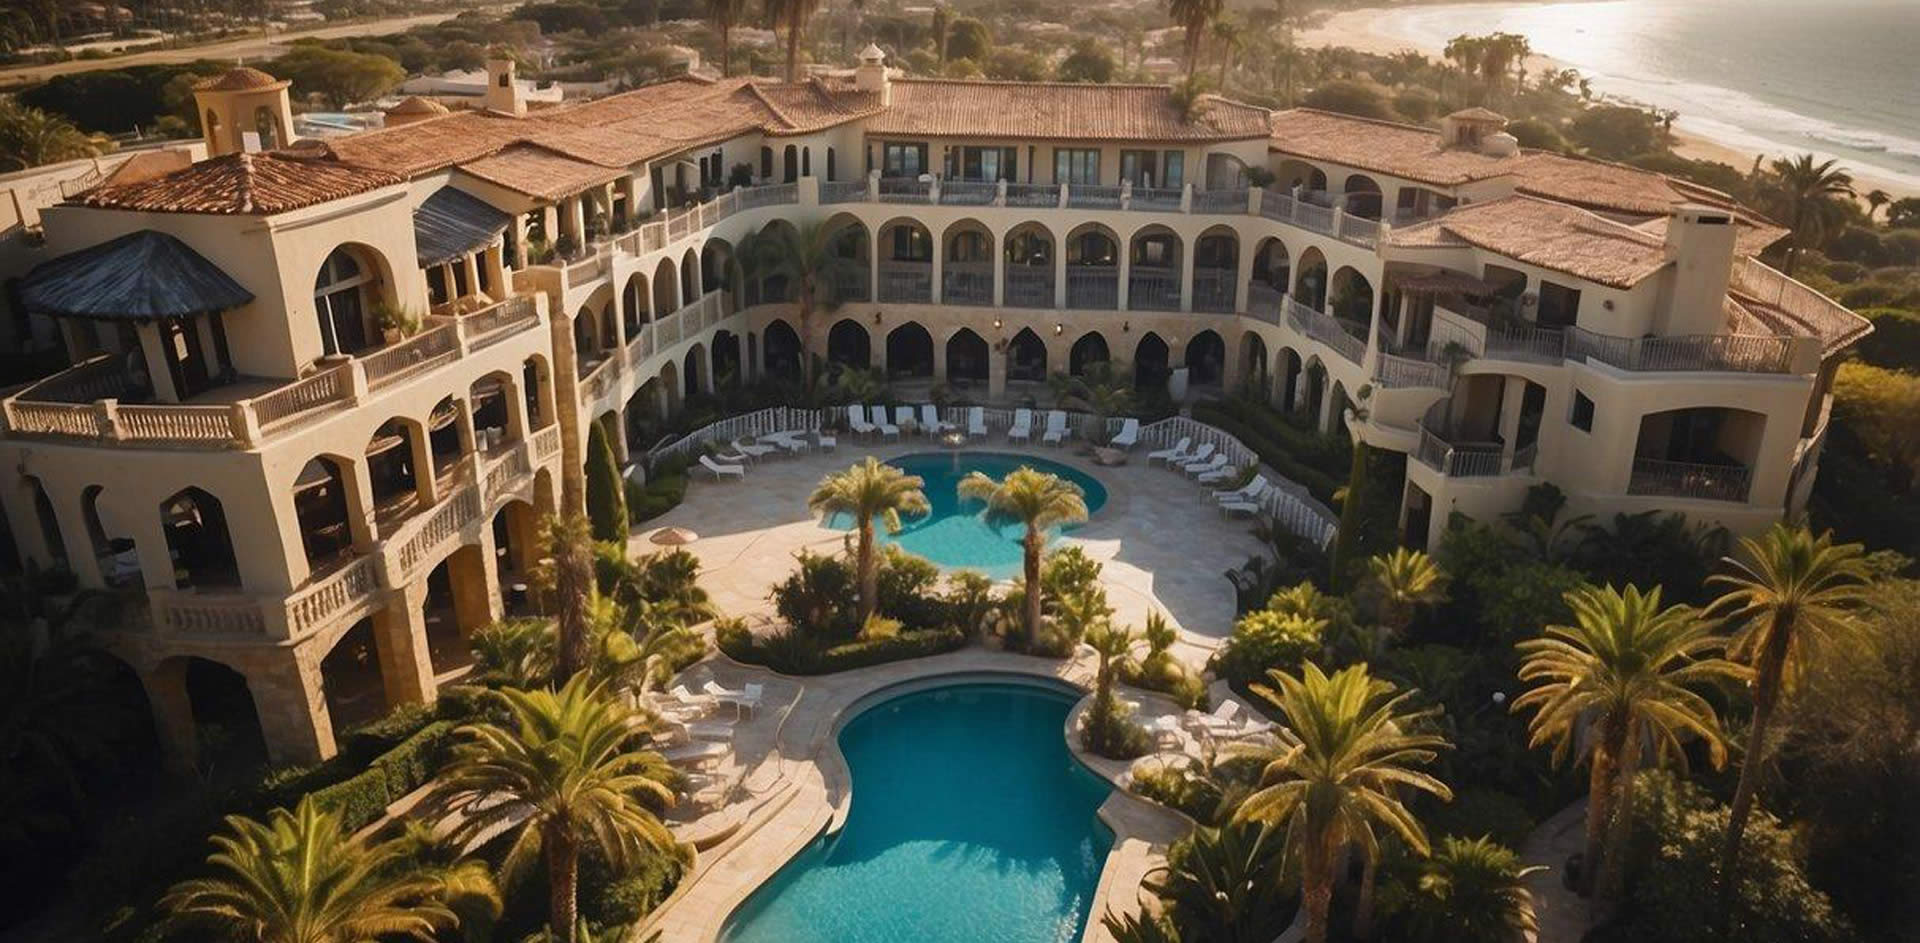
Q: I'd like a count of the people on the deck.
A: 0